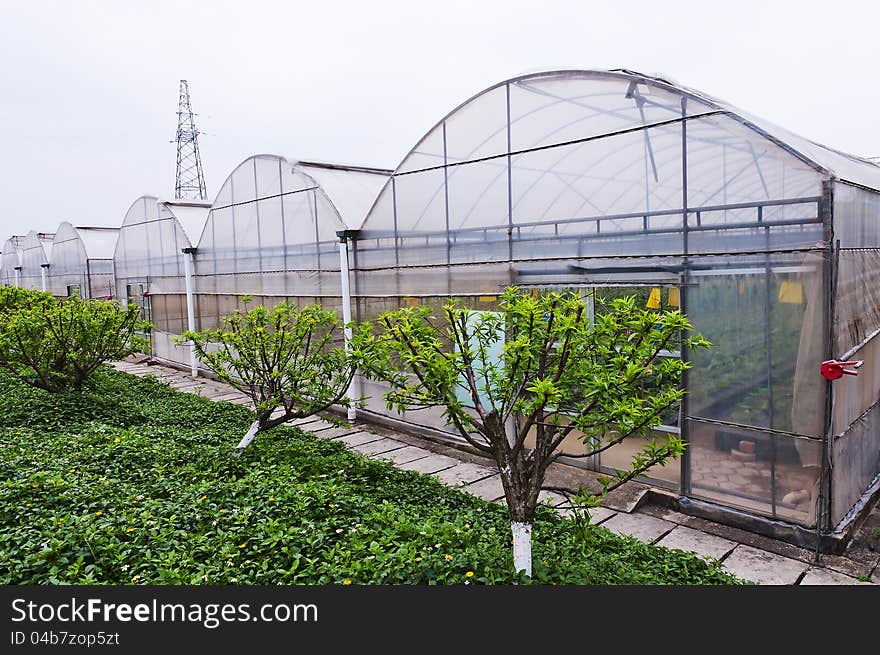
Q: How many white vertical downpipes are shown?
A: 4